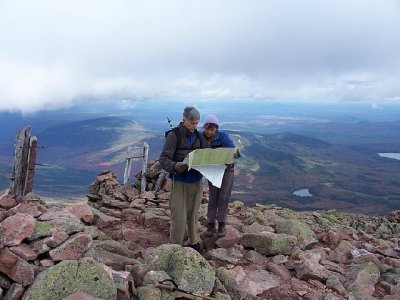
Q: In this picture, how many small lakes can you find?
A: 2